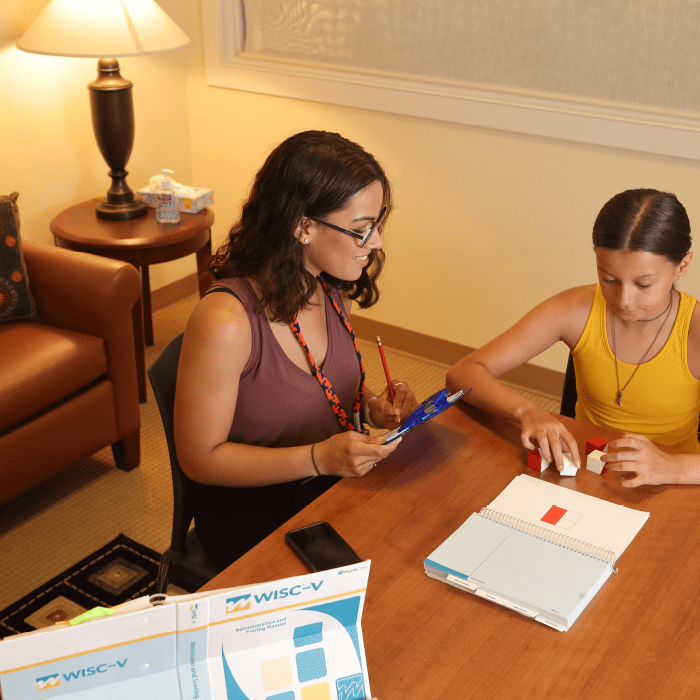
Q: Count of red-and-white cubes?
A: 4